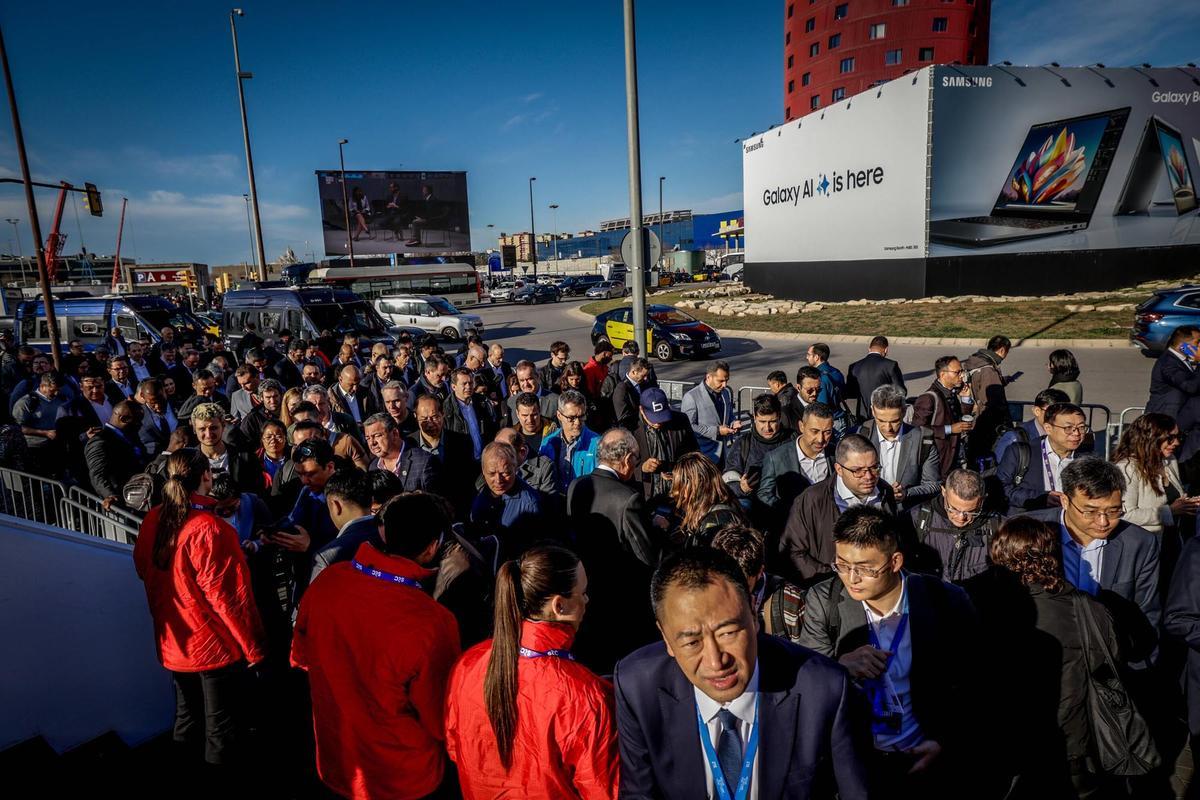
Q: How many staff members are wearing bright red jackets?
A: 3